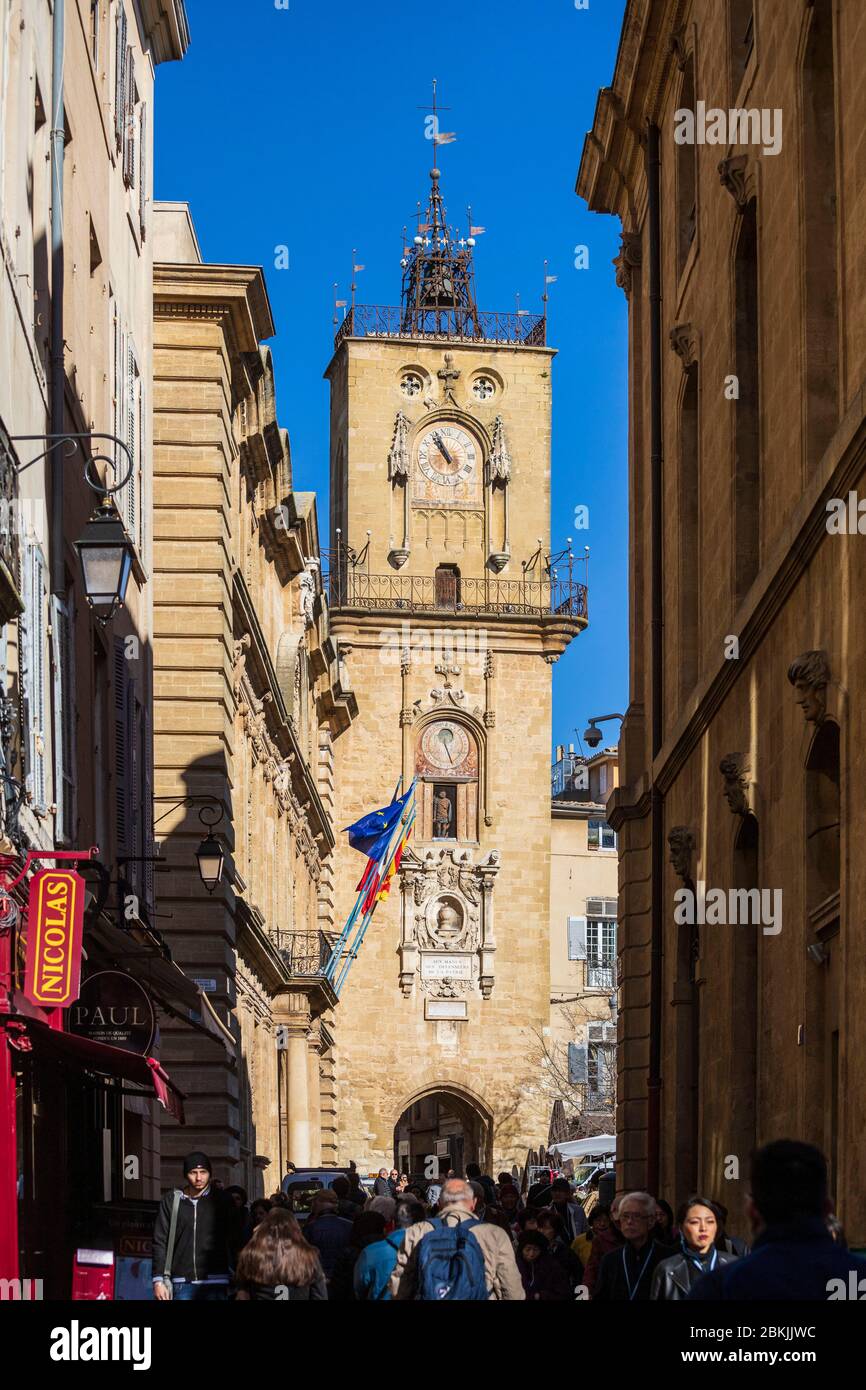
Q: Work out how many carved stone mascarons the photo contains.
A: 3